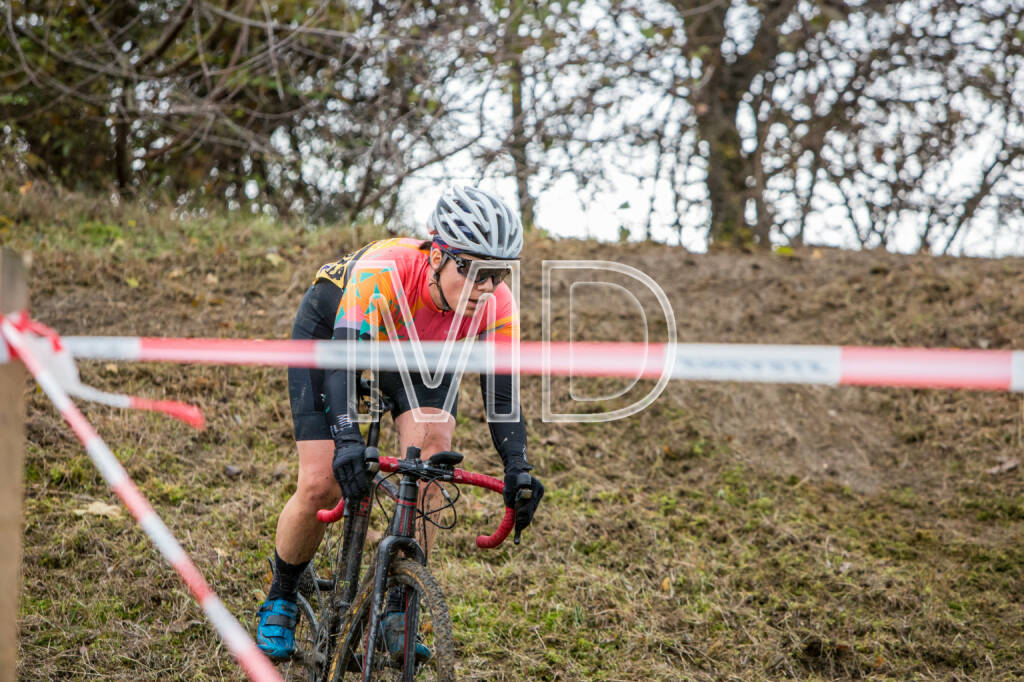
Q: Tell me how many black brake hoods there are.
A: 2